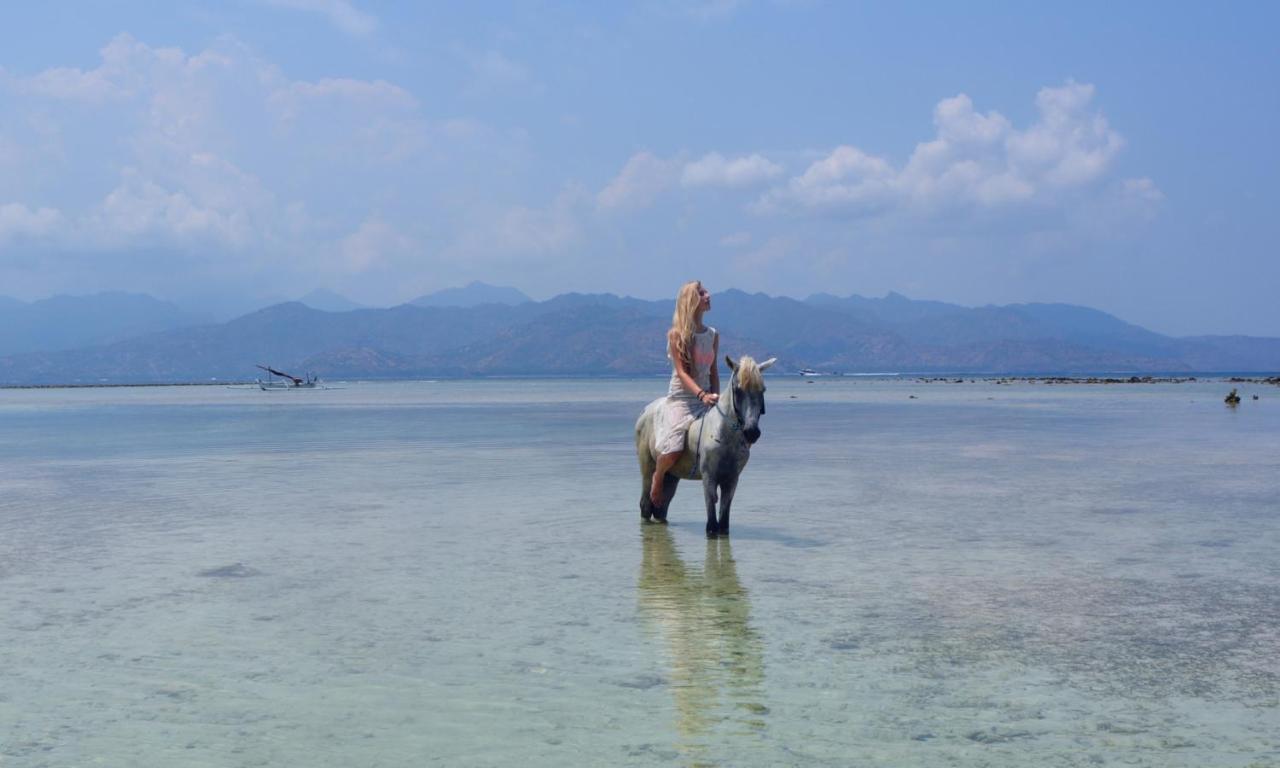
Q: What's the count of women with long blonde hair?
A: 1